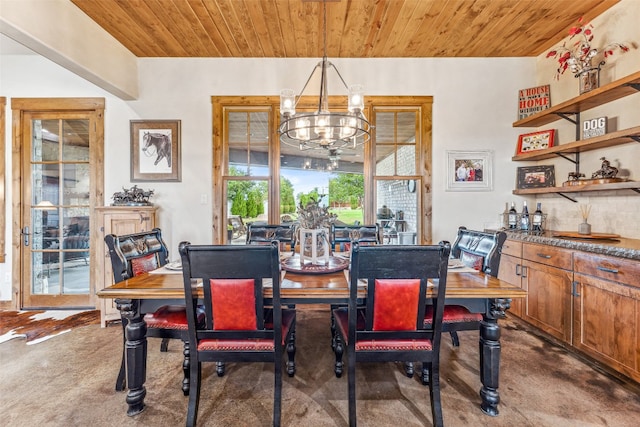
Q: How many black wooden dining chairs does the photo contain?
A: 6